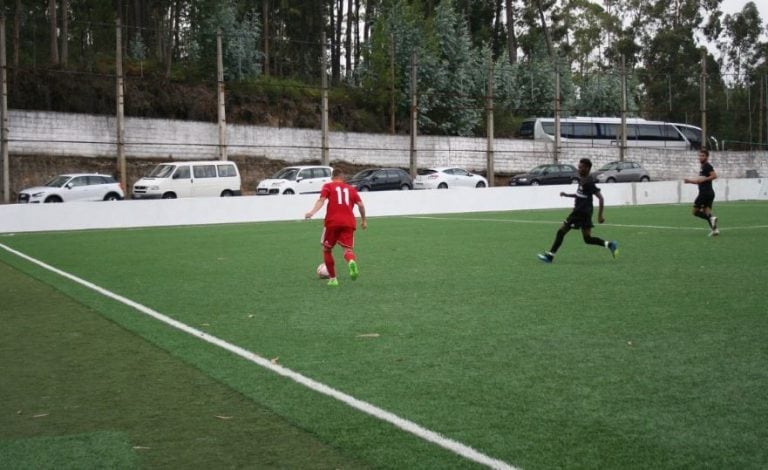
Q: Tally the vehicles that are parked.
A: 8